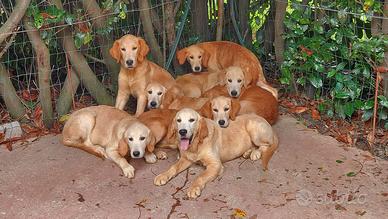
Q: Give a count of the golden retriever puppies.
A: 7